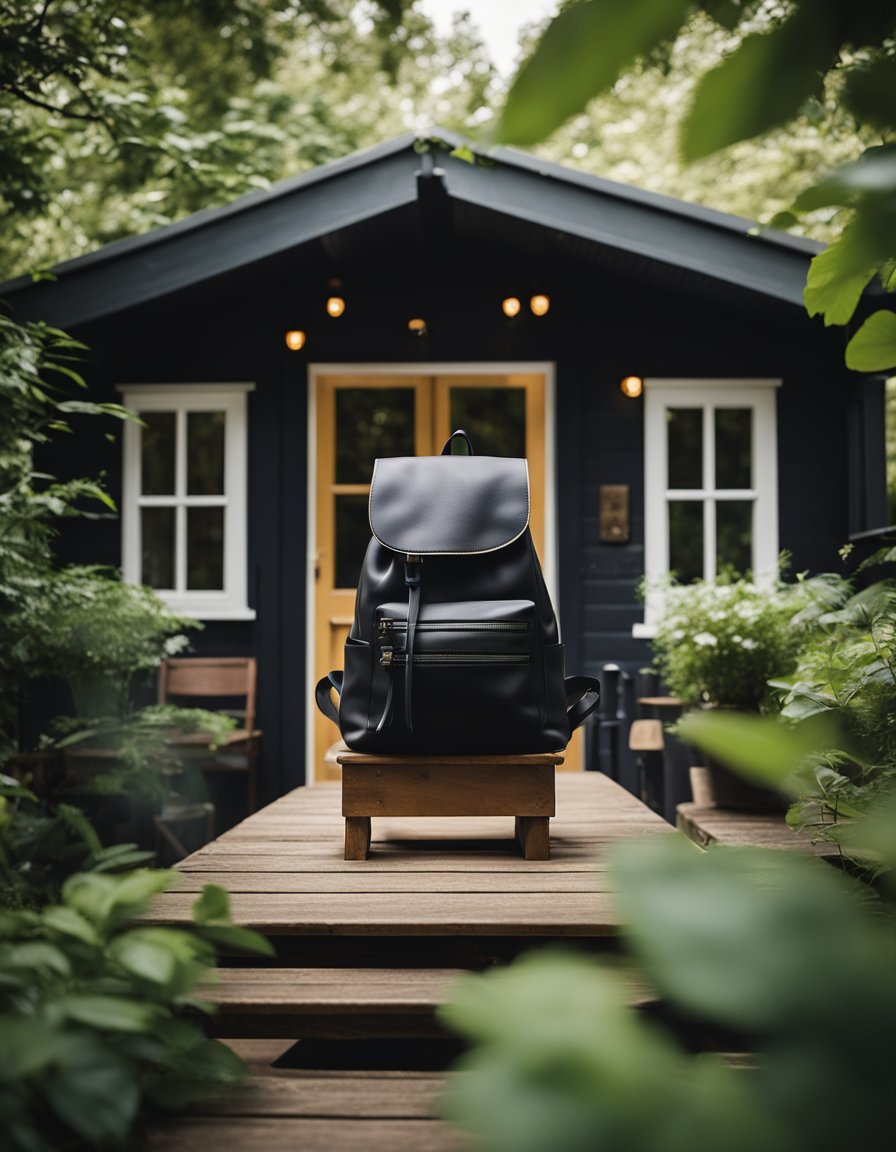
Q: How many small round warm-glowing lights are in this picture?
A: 6